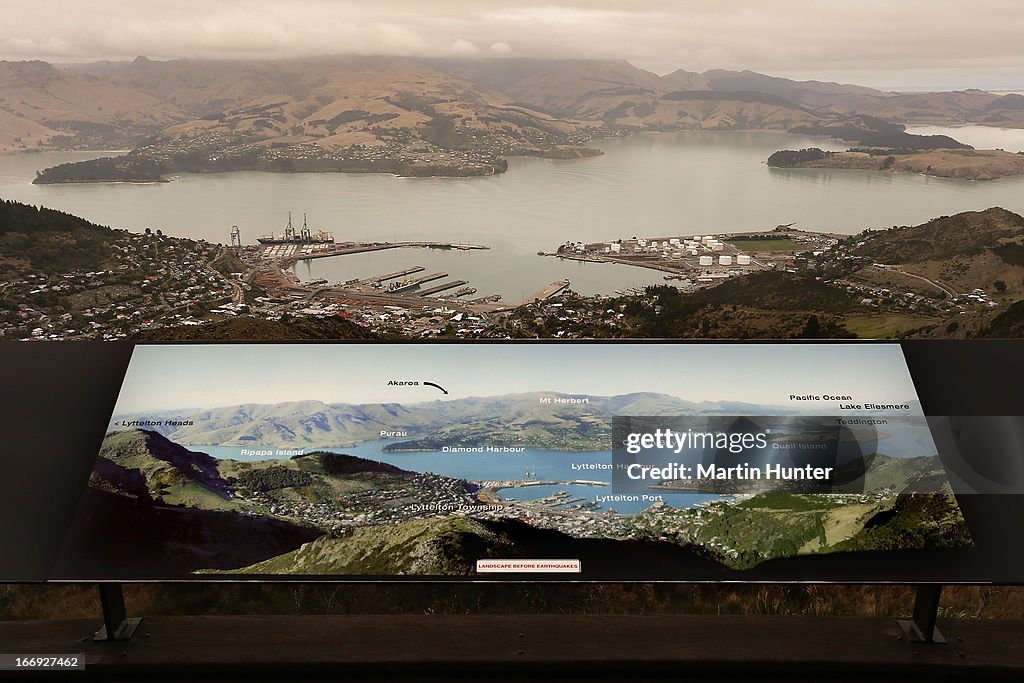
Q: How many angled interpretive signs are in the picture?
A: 1